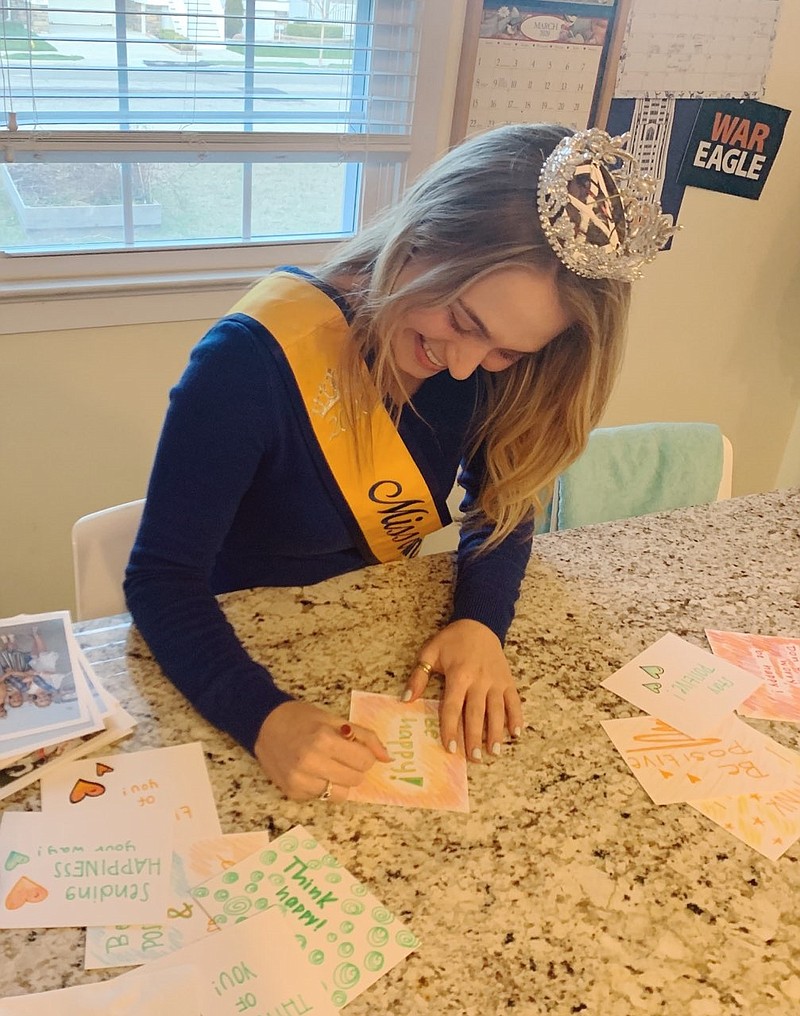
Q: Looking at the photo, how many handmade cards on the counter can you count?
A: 11